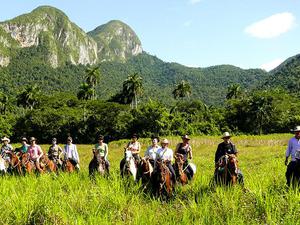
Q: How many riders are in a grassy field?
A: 12